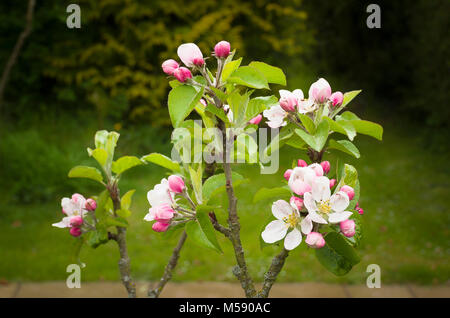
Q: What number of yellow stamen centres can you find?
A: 2